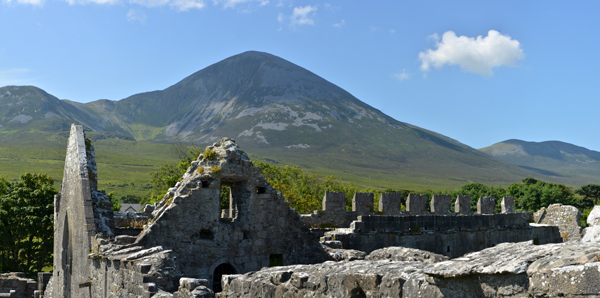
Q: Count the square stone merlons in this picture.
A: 8